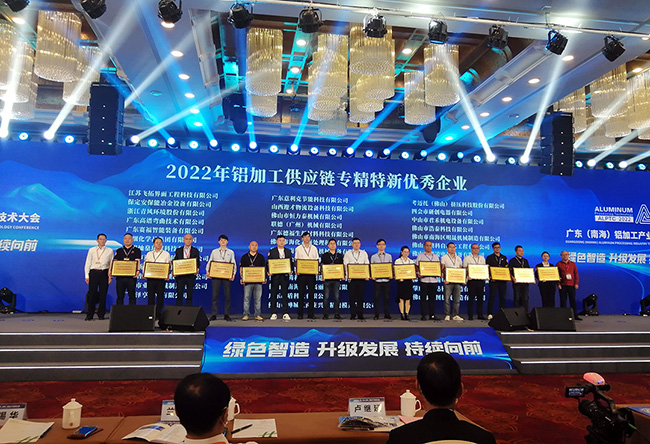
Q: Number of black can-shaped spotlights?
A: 10